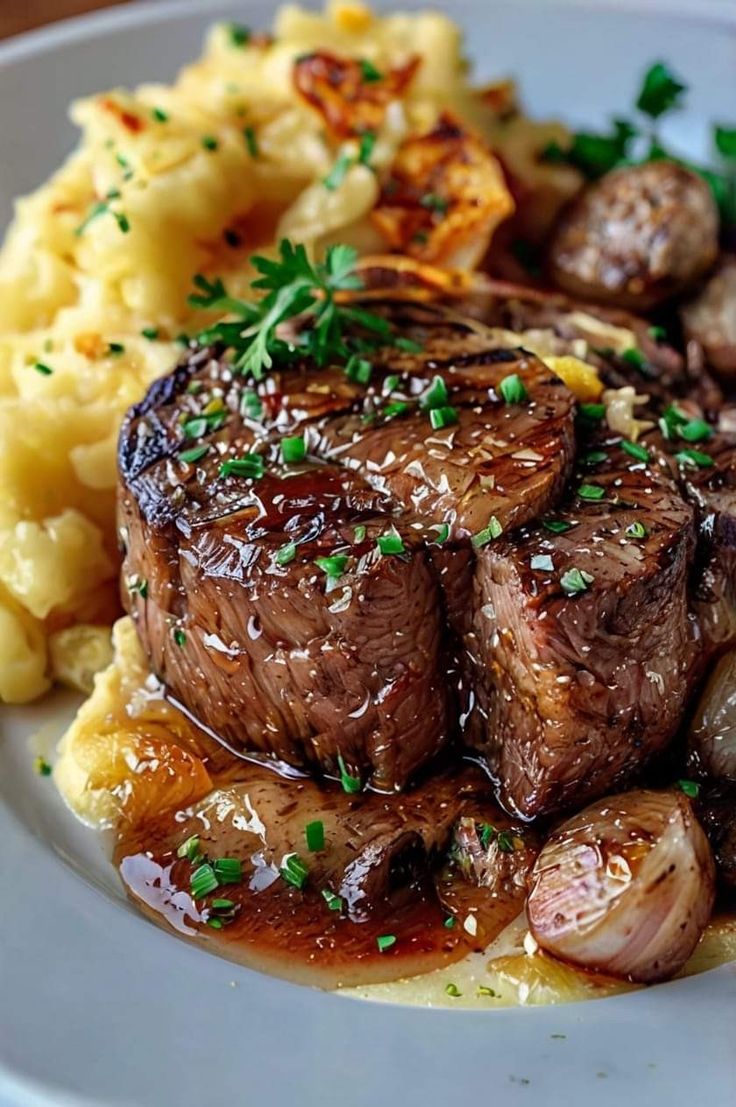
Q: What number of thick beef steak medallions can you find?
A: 2